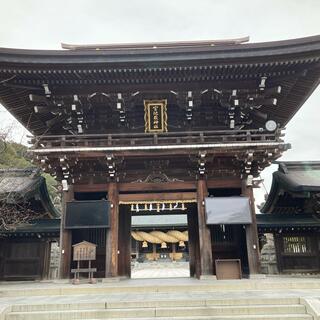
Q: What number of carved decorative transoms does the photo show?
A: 1